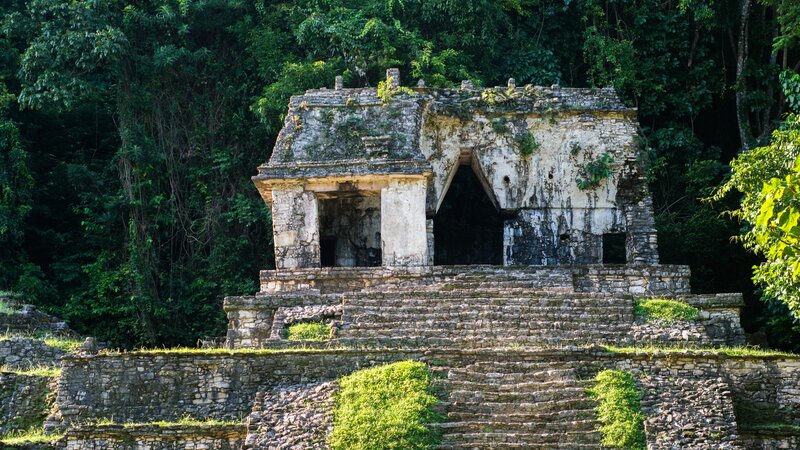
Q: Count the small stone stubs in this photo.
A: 6